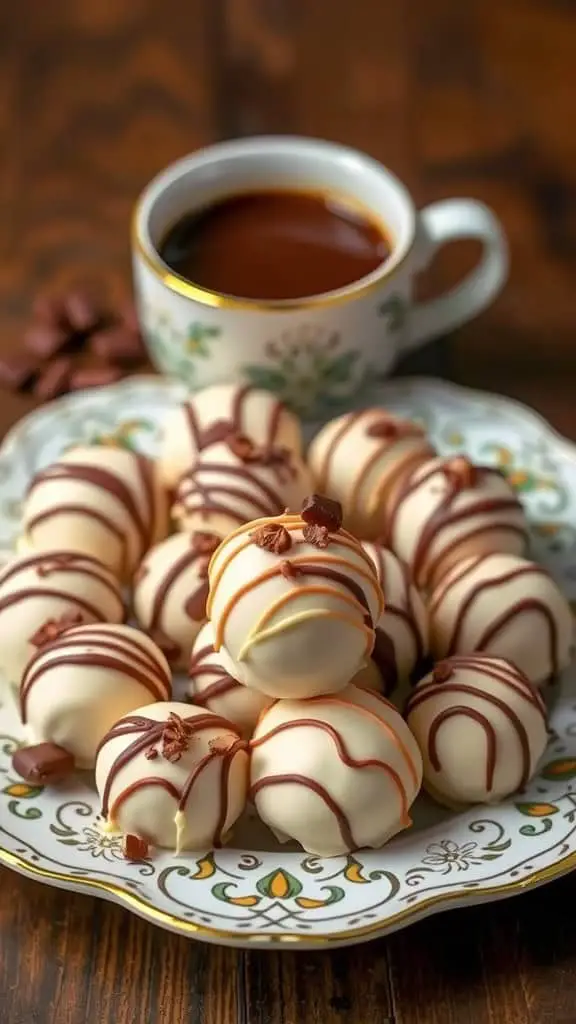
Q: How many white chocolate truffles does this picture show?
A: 15